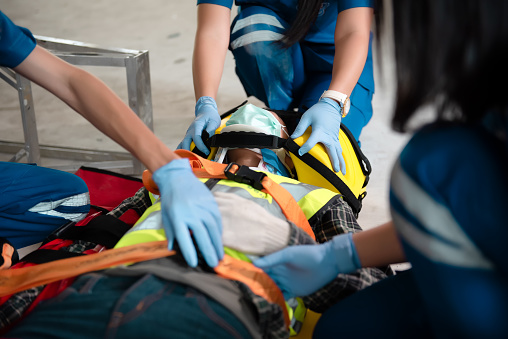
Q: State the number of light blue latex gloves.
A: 4